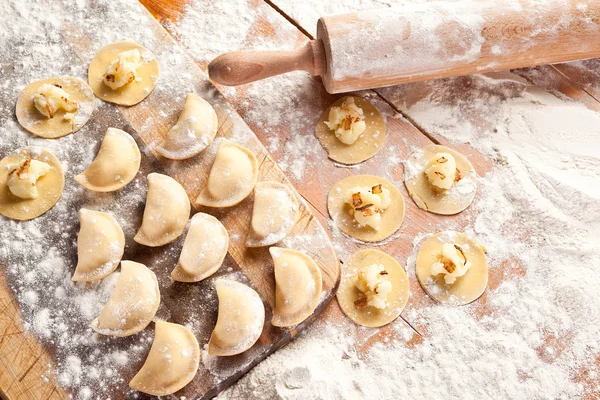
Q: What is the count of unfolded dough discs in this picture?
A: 8